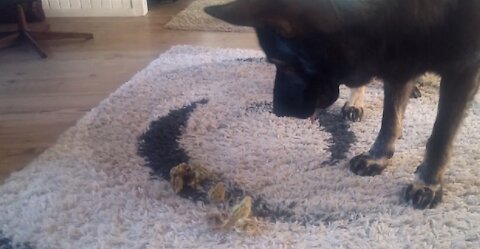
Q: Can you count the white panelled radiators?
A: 1